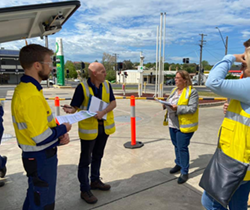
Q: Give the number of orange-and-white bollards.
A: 2